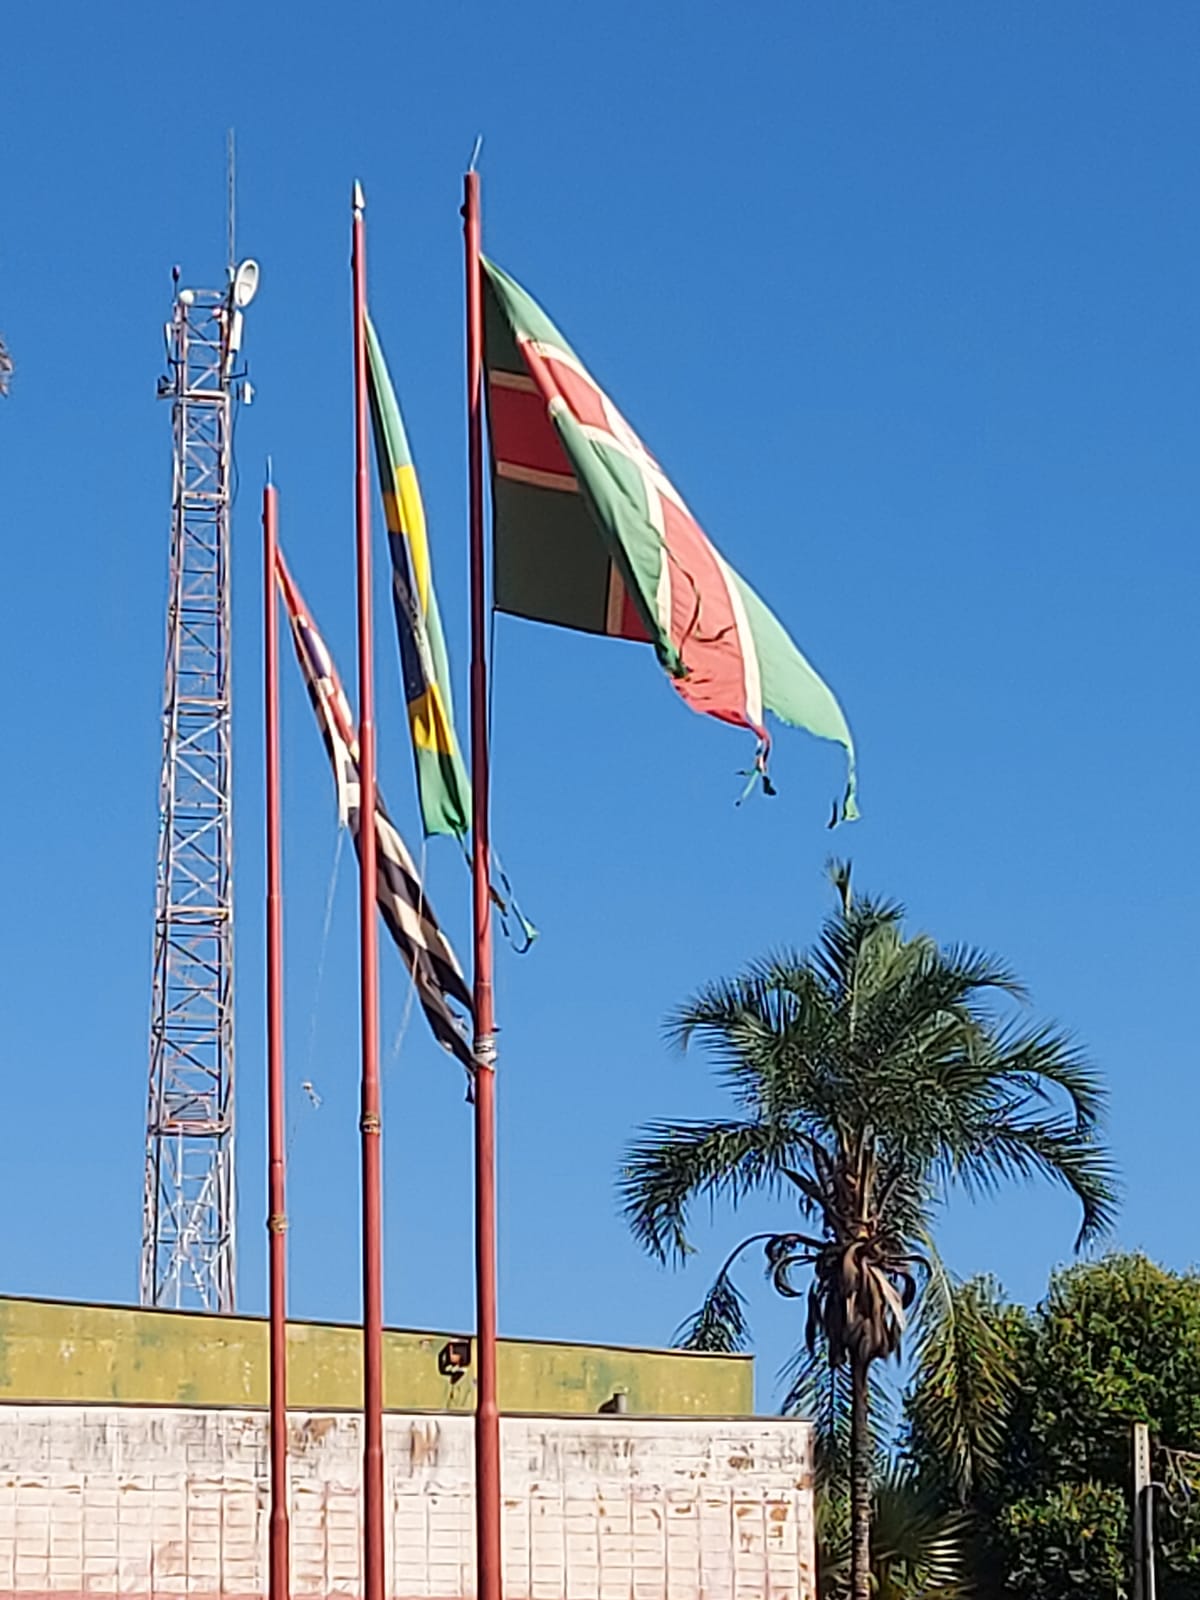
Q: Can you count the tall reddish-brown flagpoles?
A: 3